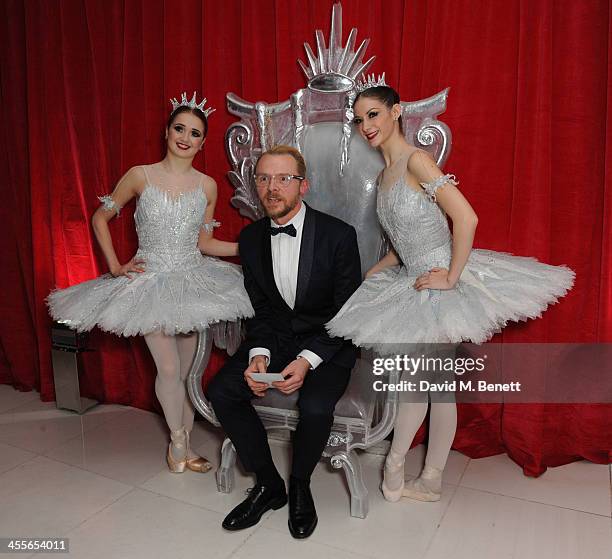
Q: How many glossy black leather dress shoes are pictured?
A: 2